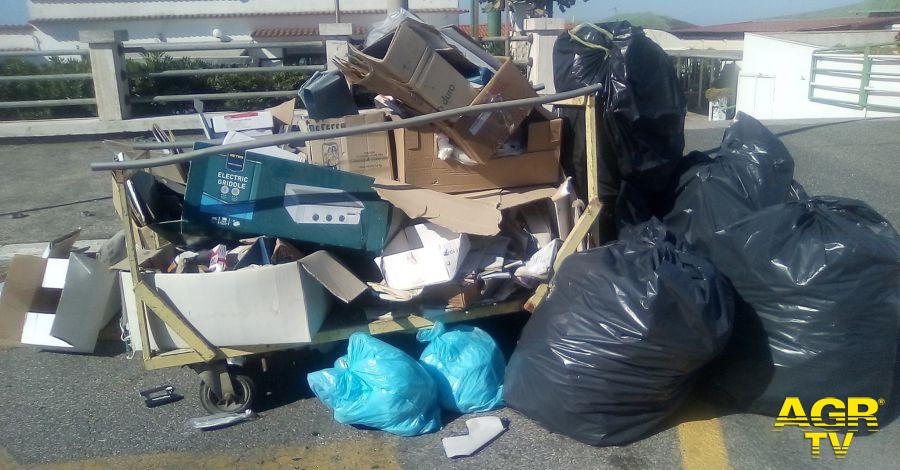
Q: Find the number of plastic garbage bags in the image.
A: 6